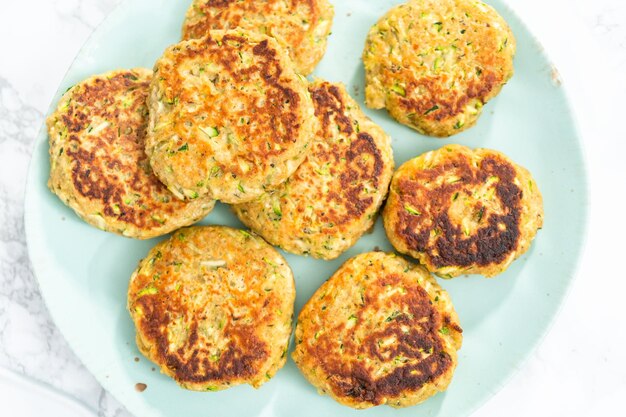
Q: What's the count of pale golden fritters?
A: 8